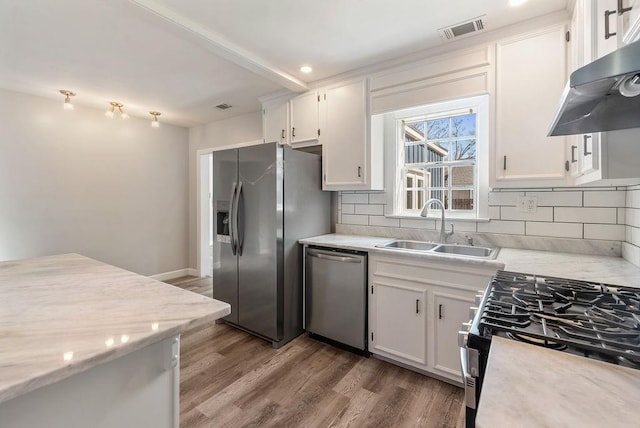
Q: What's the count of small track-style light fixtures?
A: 3